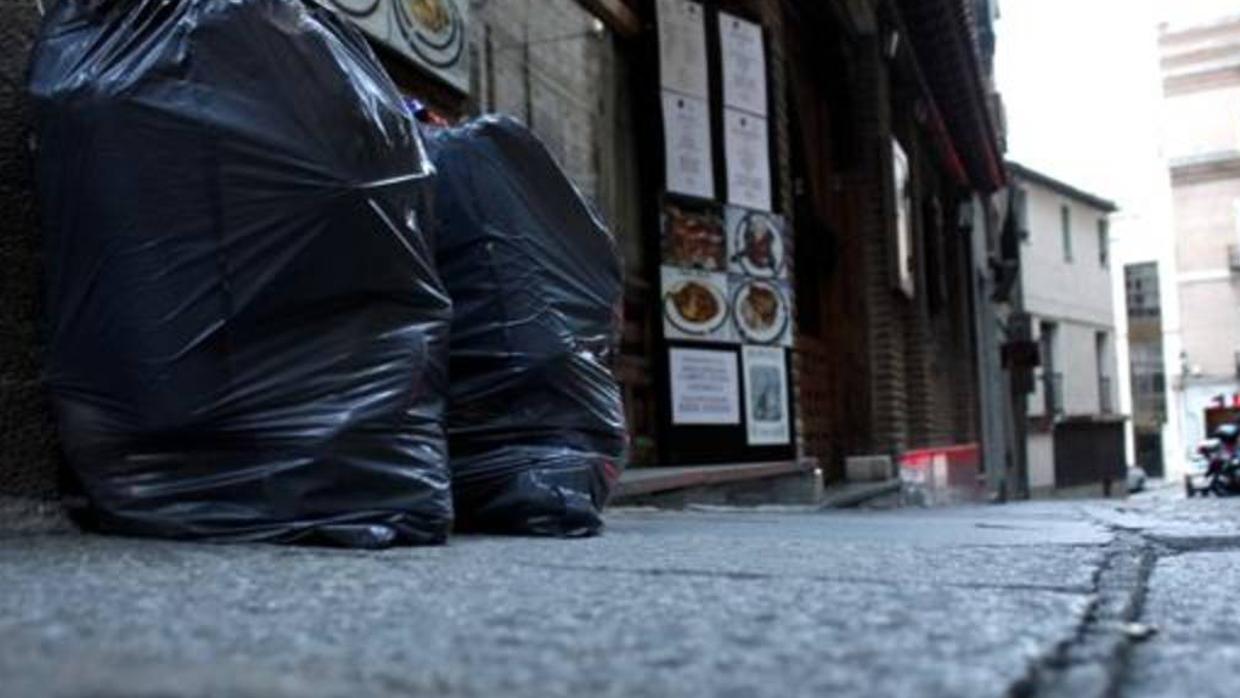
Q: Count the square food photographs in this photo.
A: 4